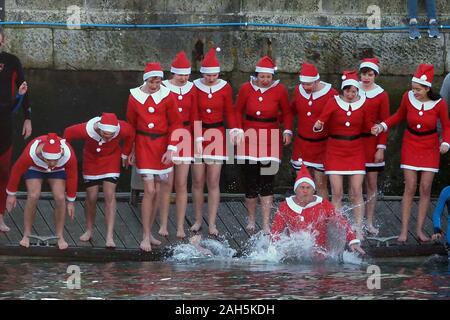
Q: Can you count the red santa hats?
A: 11